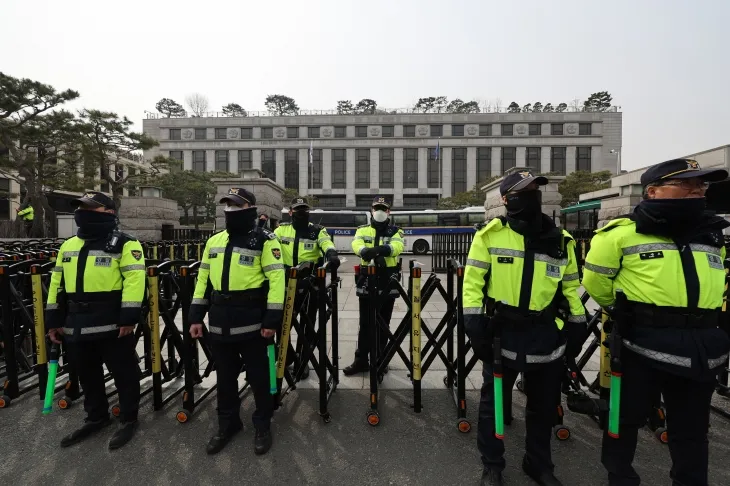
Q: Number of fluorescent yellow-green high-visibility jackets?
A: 7